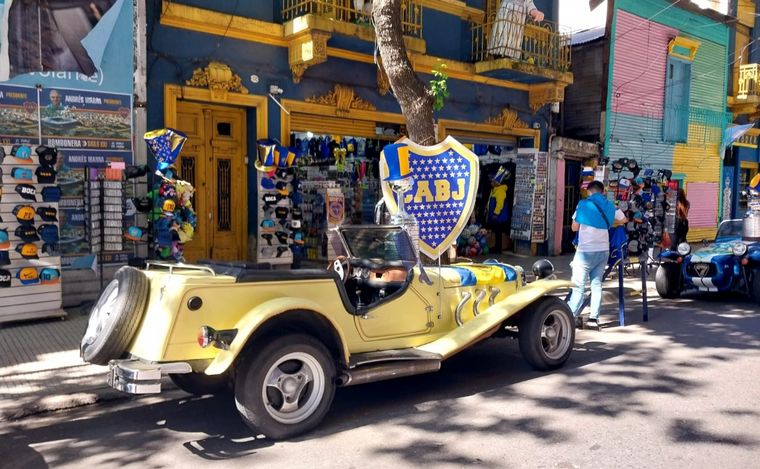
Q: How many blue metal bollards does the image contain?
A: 2